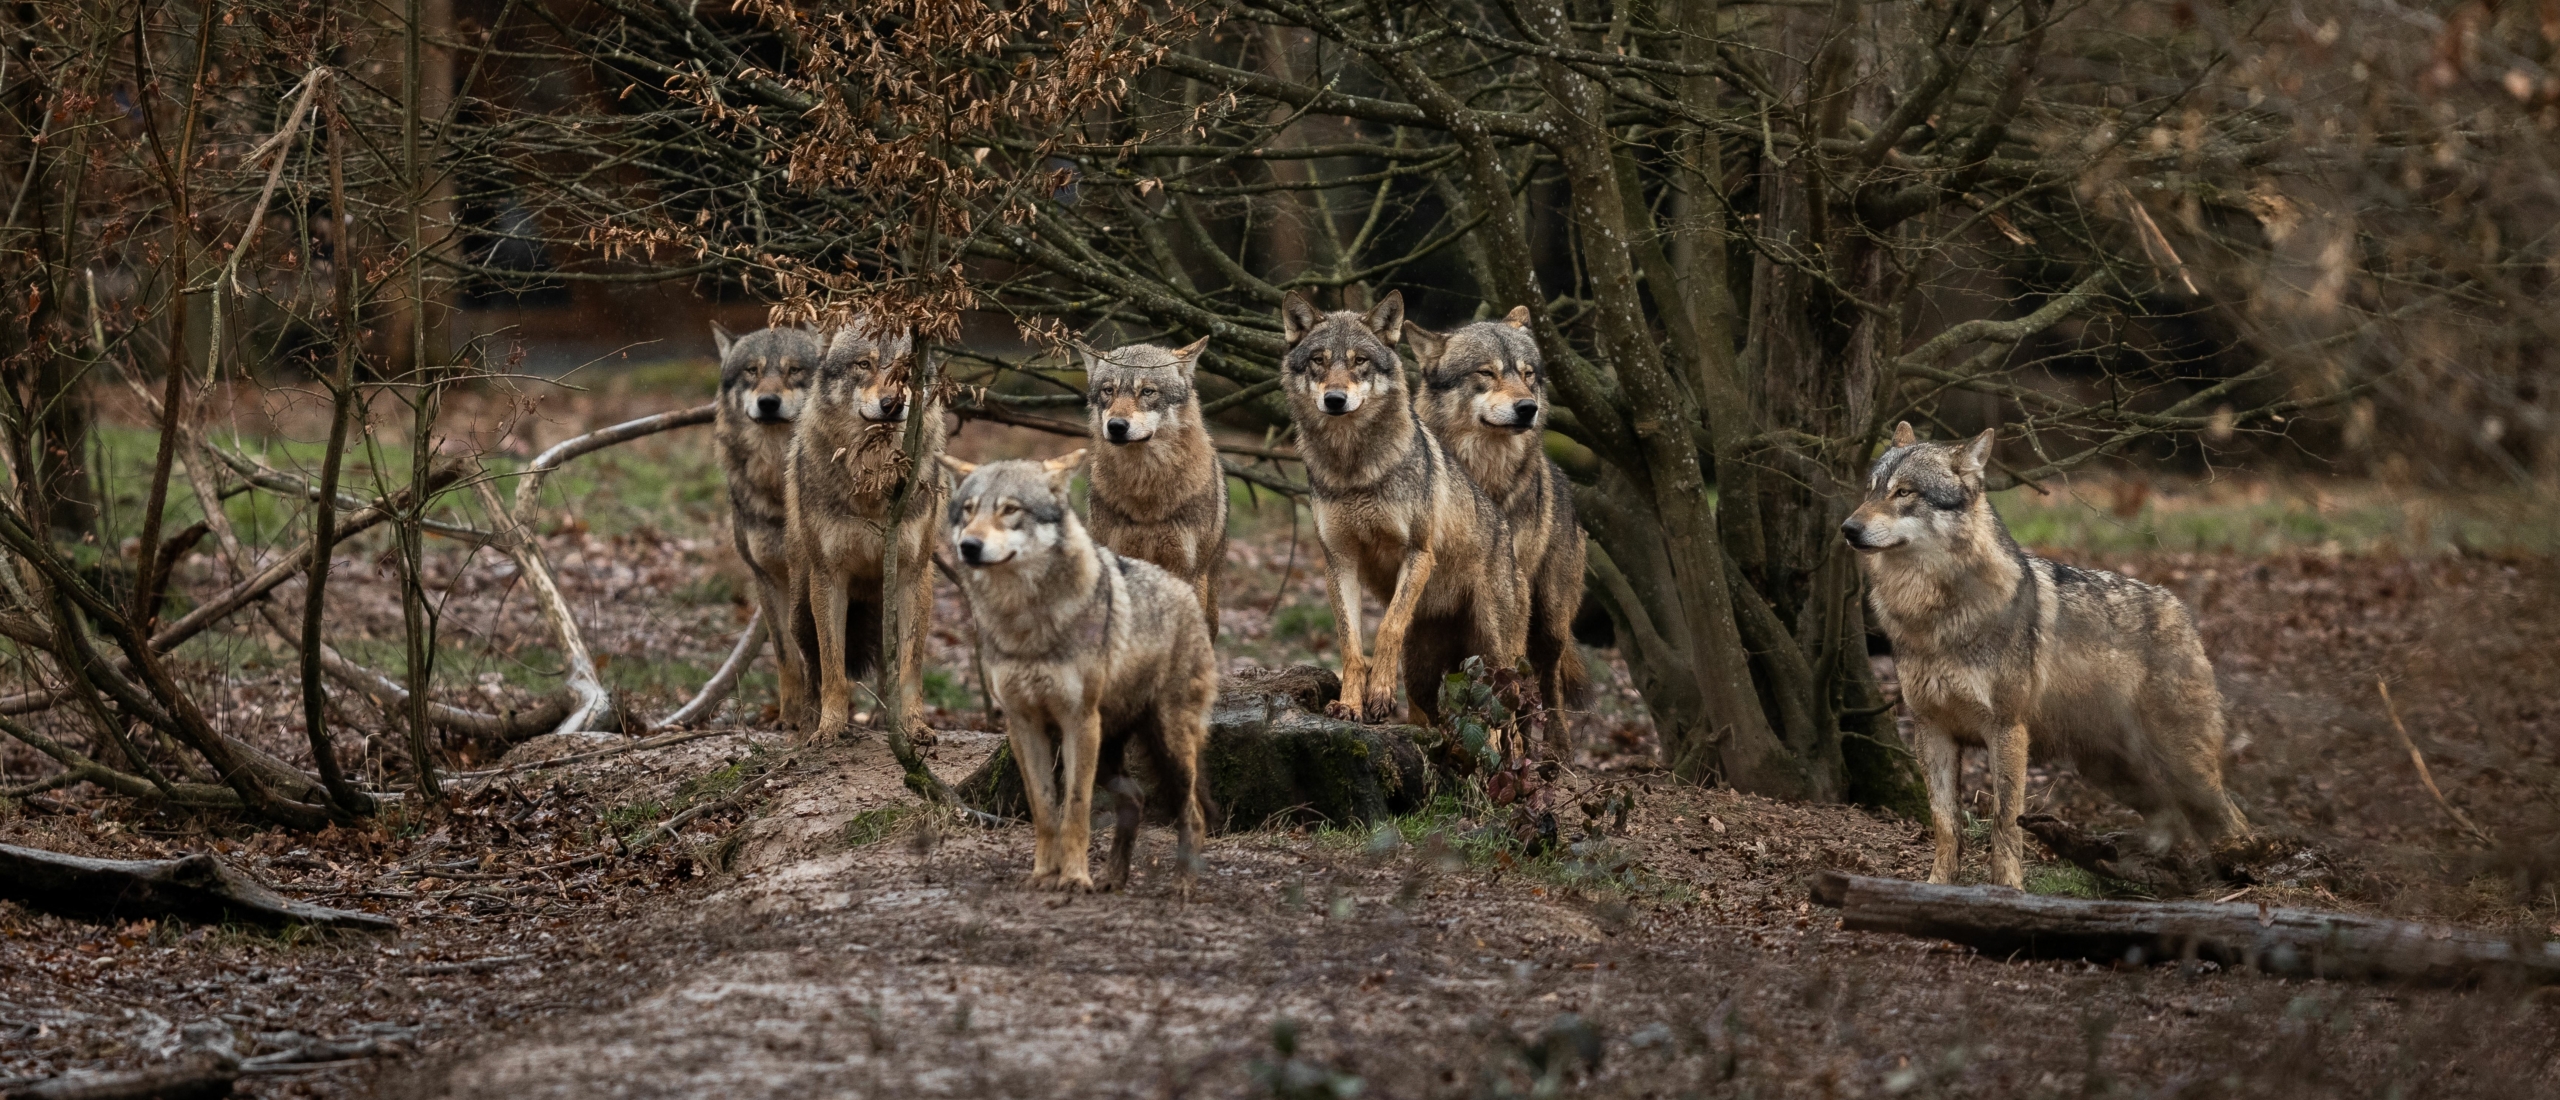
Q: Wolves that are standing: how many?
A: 7